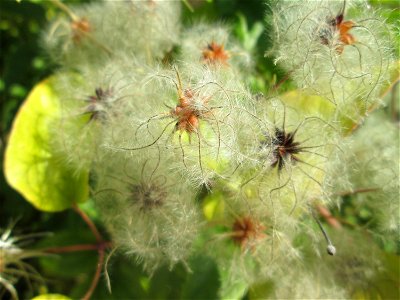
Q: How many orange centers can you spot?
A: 5